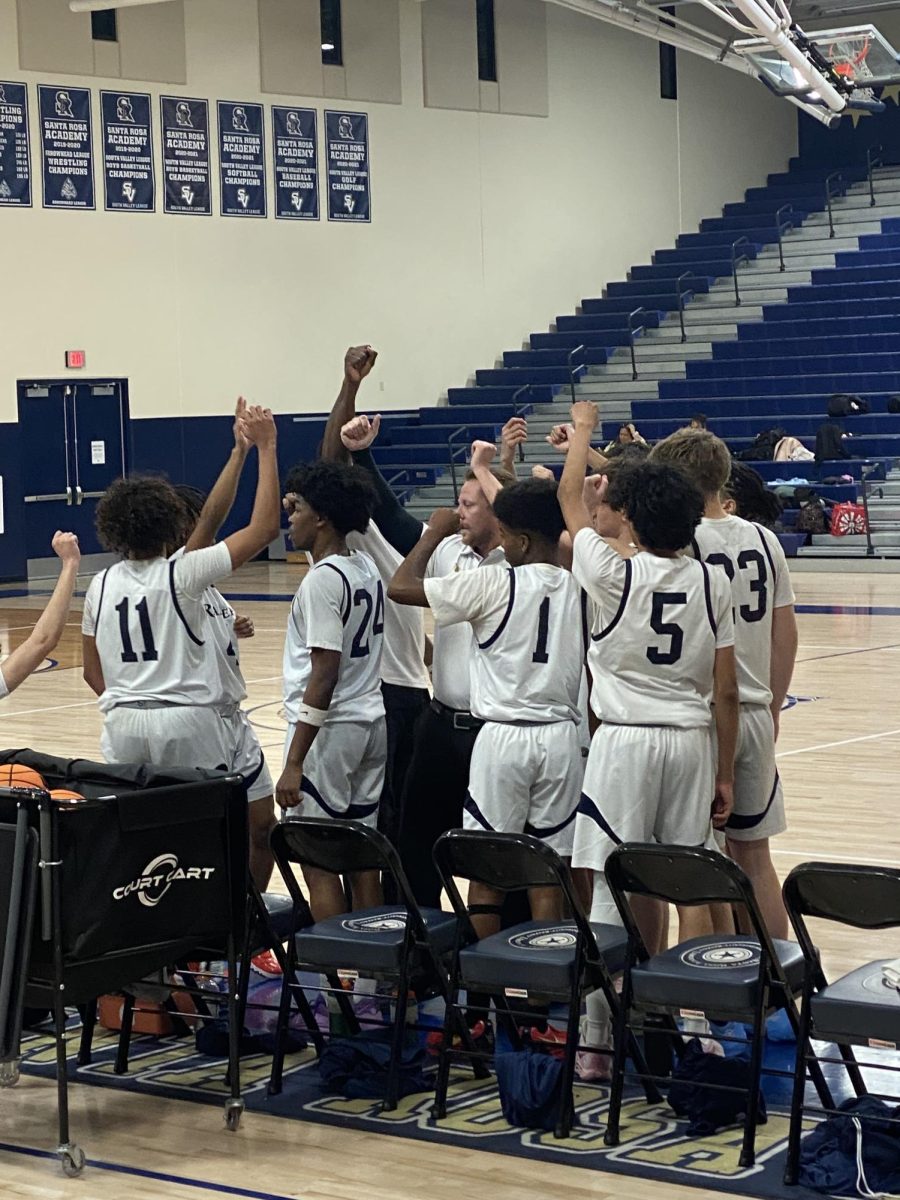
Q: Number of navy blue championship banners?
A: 7